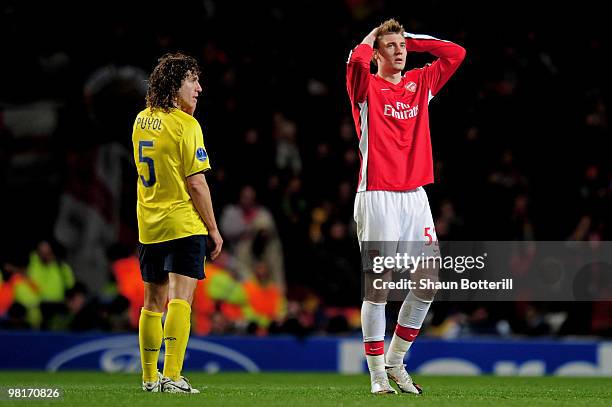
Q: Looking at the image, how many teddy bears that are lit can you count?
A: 0